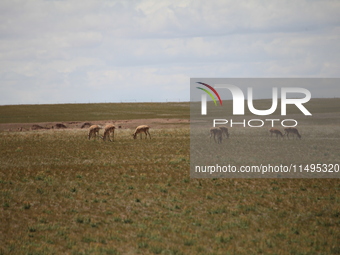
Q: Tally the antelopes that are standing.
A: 7